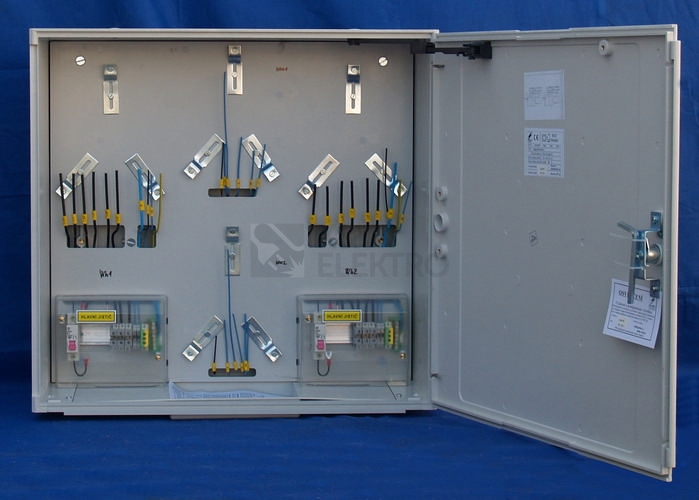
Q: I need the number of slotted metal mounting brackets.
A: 12